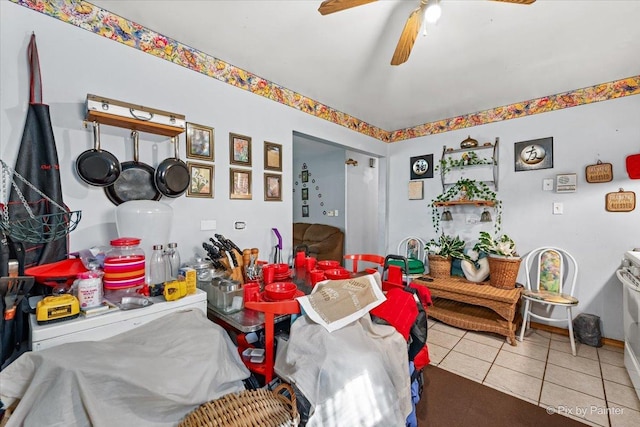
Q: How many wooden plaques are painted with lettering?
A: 2